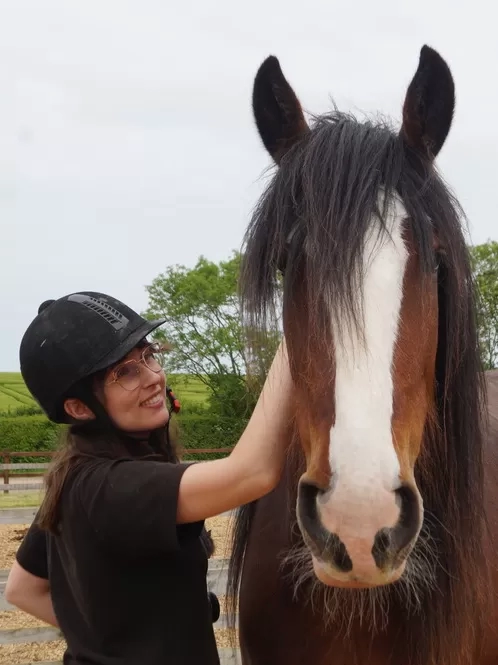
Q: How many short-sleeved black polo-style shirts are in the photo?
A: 1